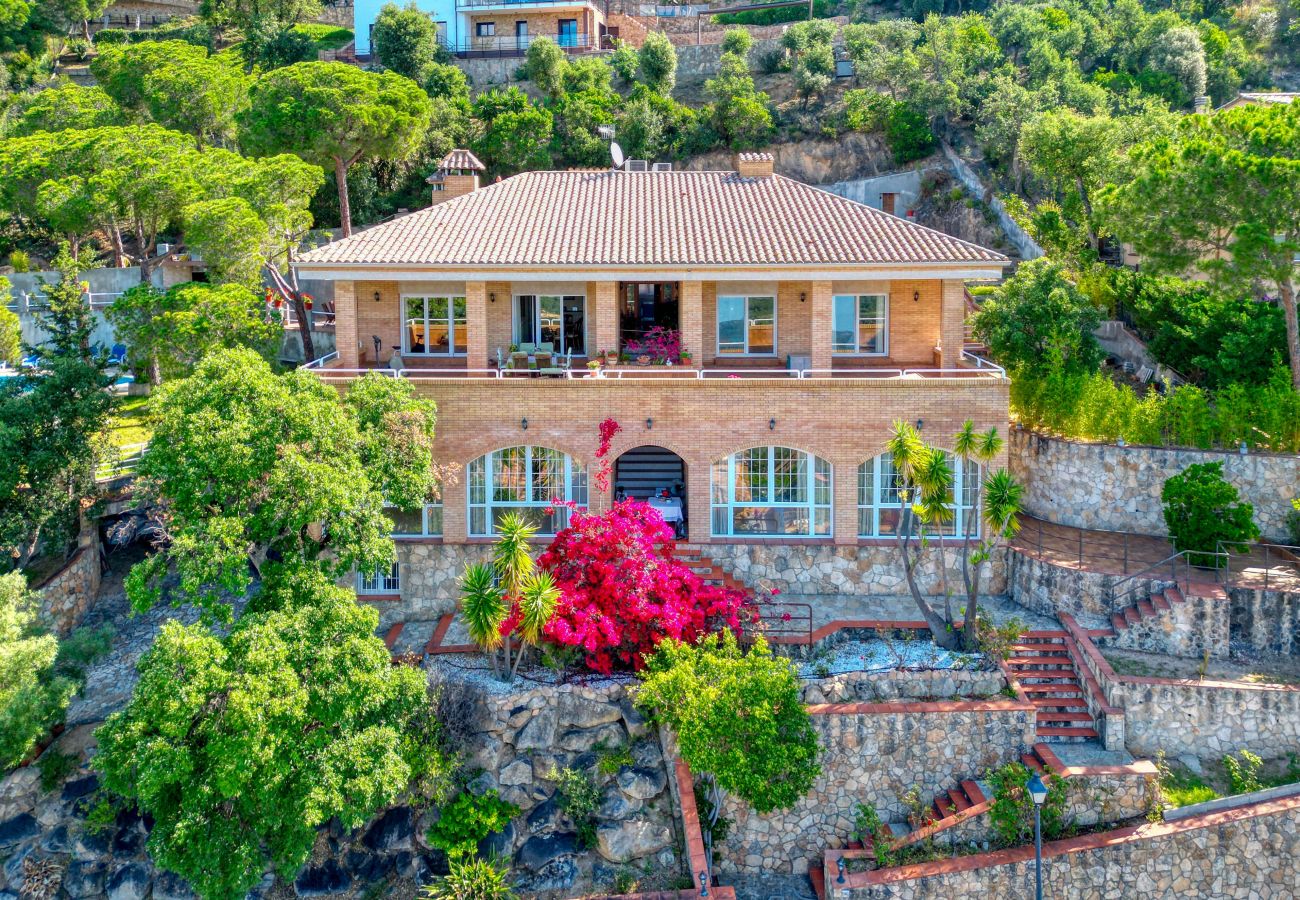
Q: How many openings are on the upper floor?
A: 5